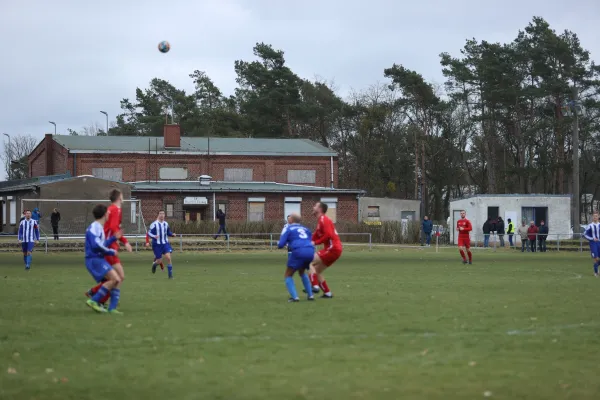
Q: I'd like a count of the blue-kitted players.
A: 5